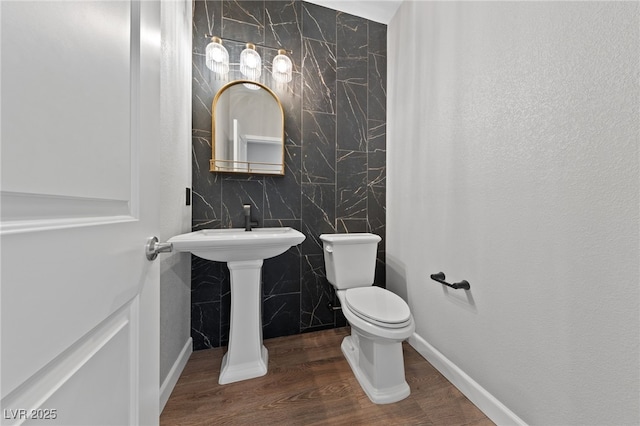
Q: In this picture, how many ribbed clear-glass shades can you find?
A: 3